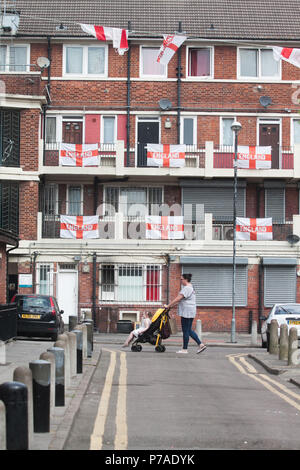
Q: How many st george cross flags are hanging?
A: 9